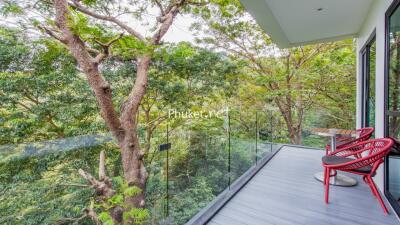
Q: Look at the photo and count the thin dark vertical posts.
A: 4